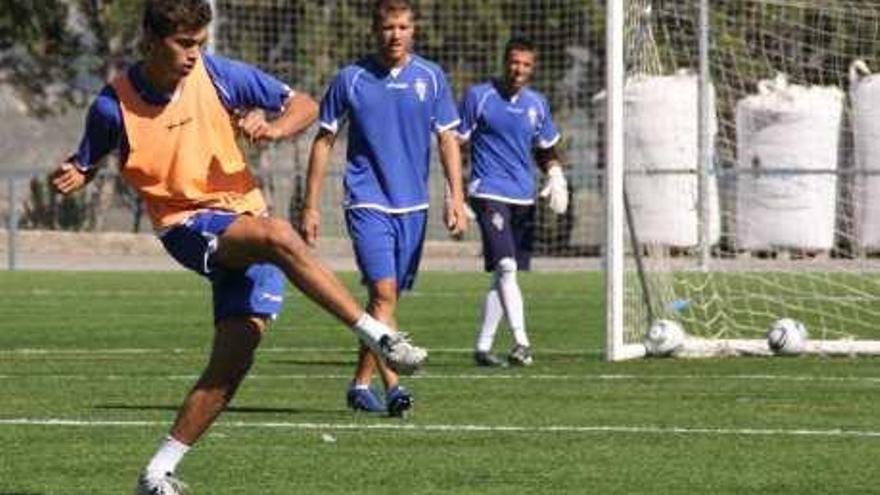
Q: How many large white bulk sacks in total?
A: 3